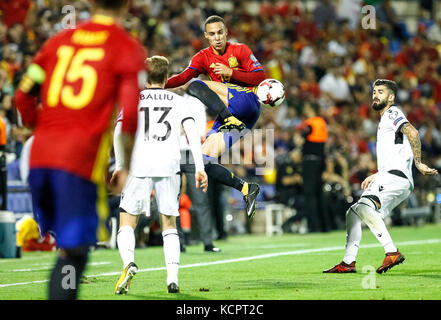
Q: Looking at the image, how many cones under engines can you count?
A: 0